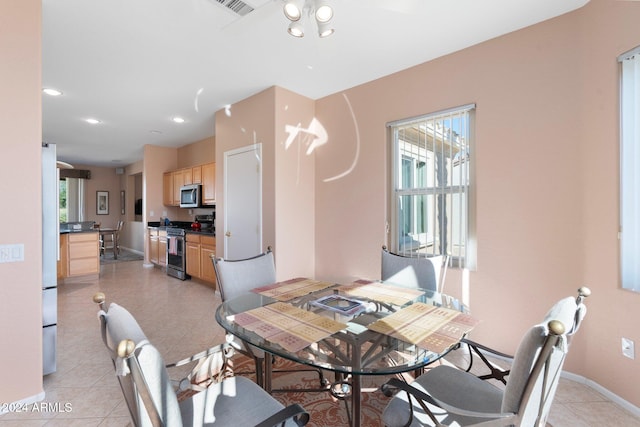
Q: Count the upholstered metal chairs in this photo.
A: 4